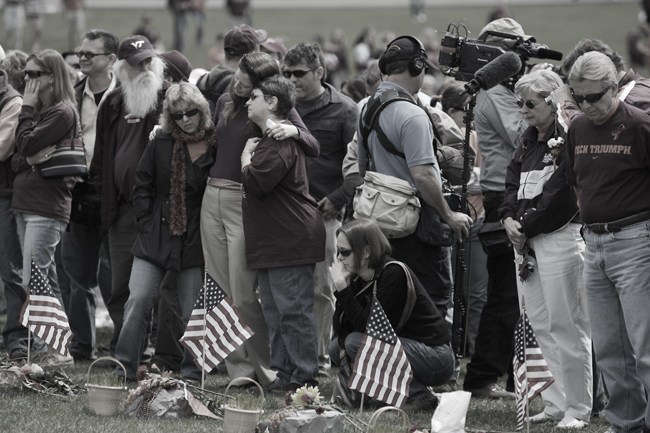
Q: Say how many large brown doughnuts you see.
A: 0